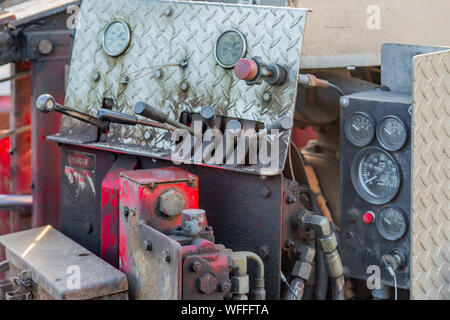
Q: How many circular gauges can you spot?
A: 6